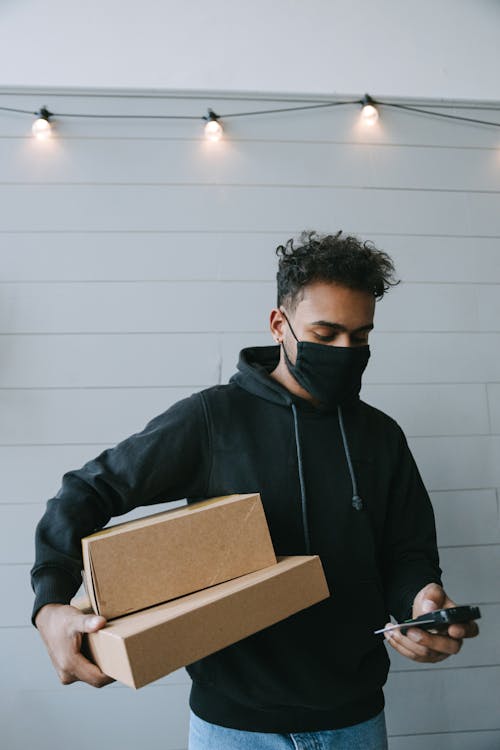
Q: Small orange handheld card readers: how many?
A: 0